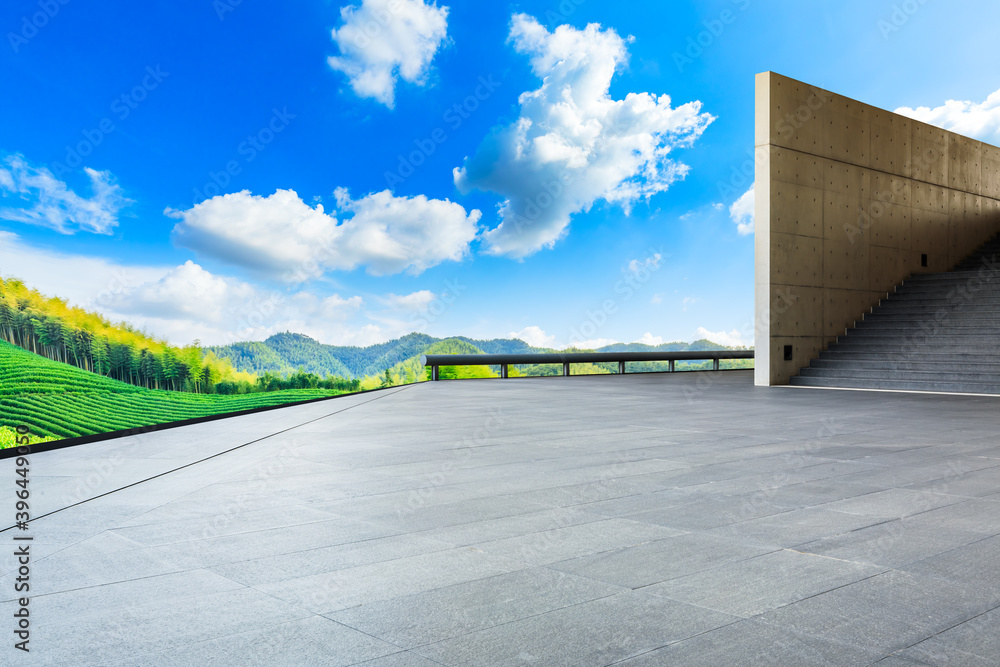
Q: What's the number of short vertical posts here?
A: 6